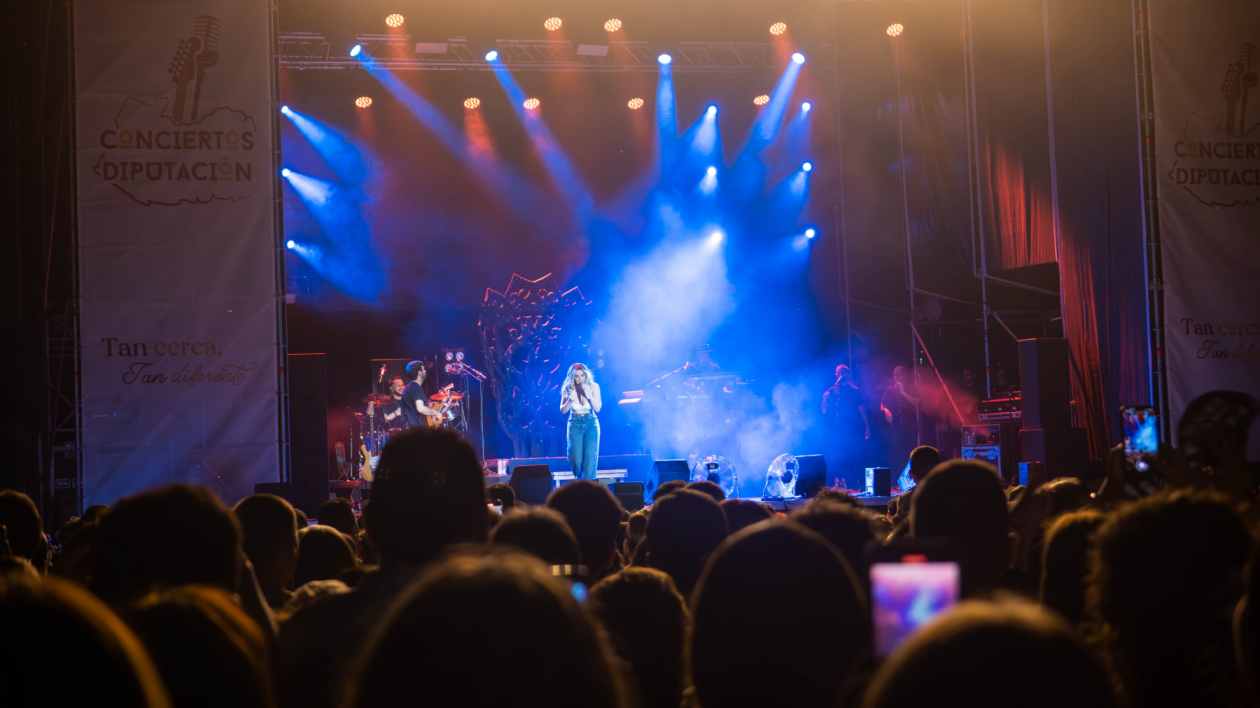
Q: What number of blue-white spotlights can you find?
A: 13